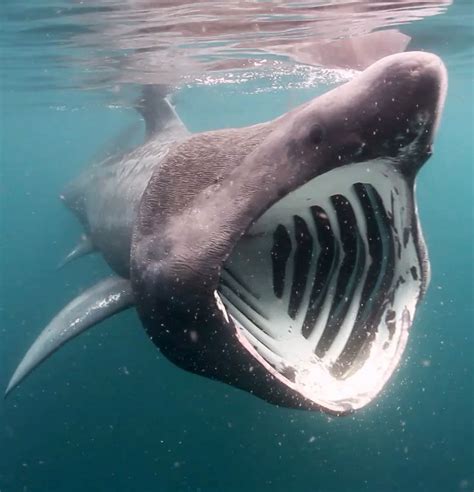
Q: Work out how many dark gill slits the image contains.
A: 5